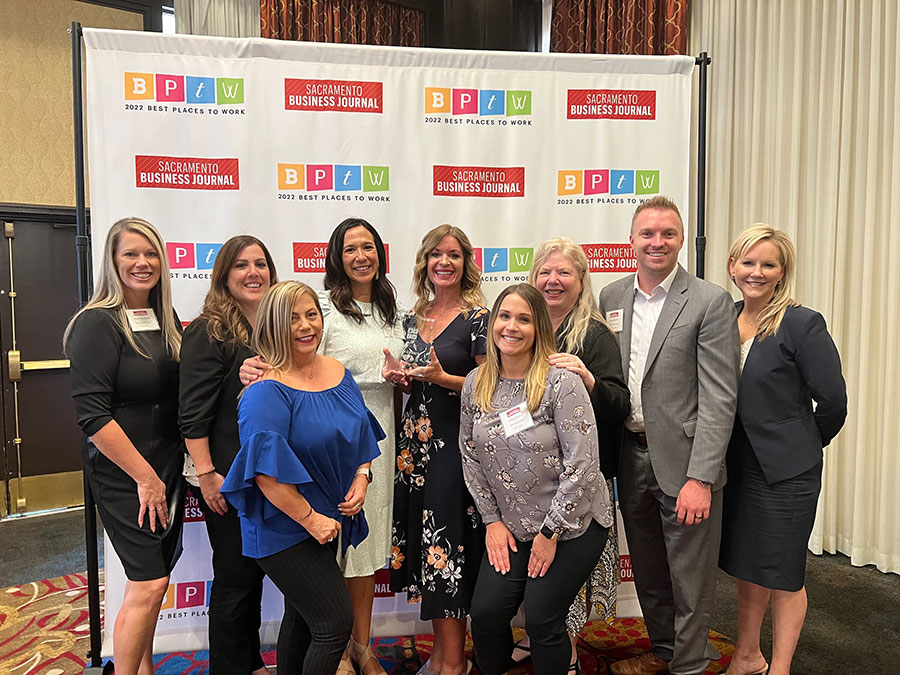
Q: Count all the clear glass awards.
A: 1